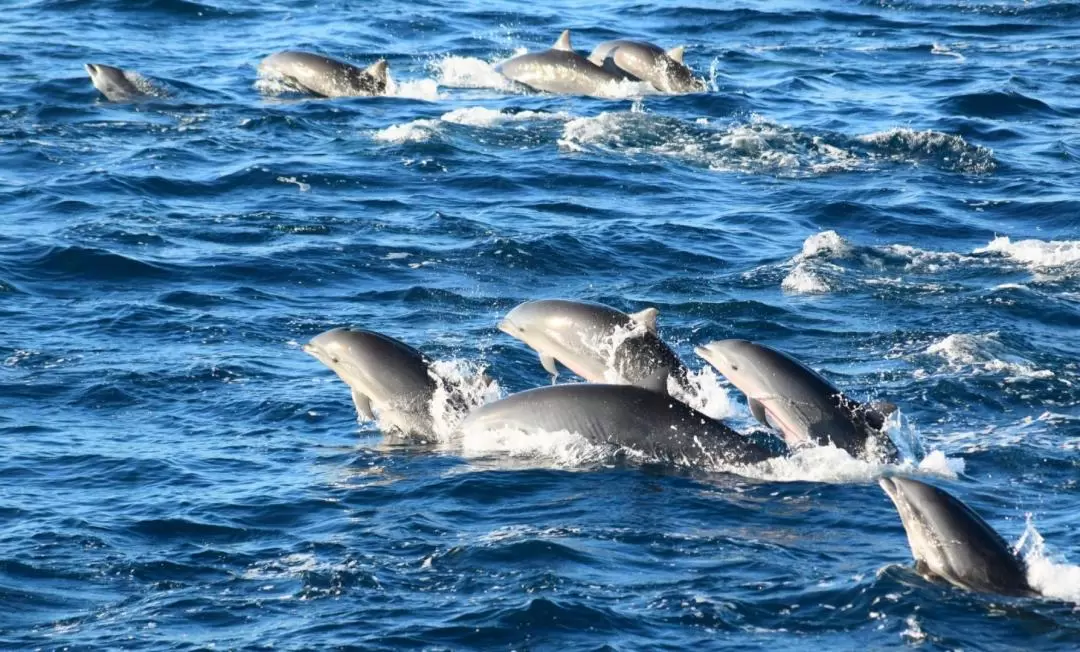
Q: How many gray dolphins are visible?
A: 9